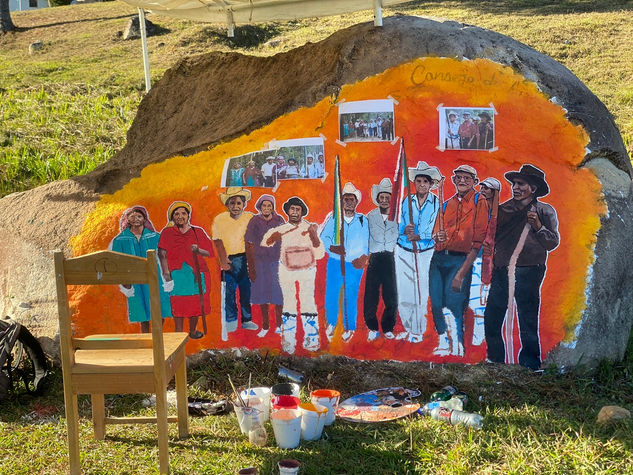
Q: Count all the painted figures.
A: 11